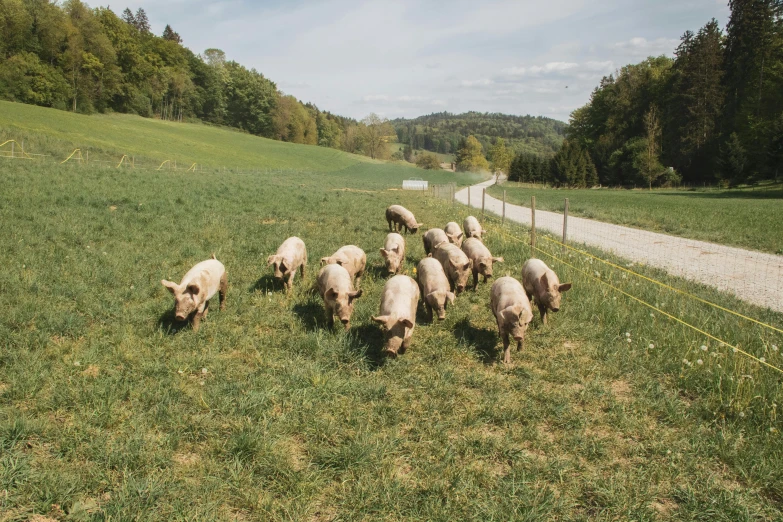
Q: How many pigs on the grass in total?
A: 15